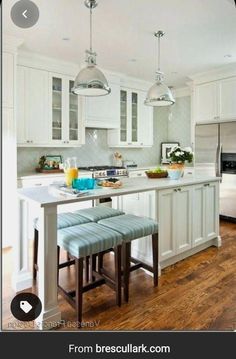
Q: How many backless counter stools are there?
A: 4